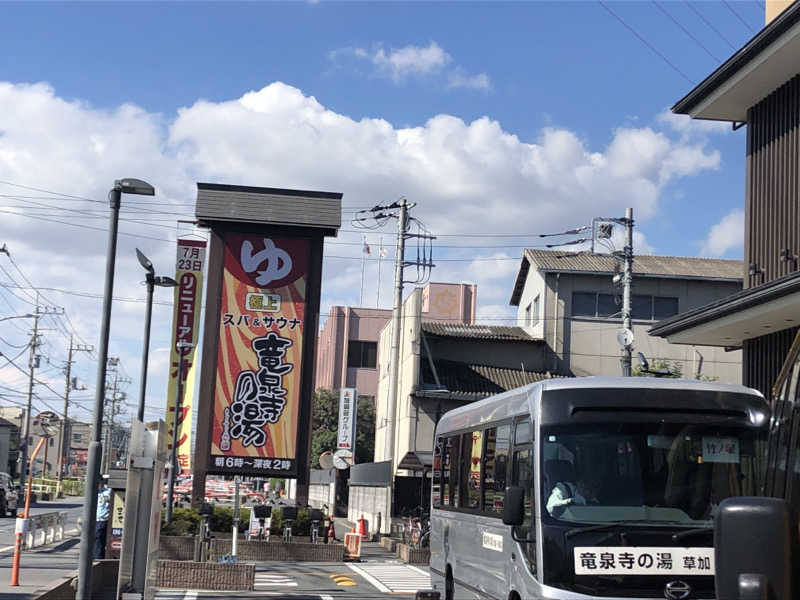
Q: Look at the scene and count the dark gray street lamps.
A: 2